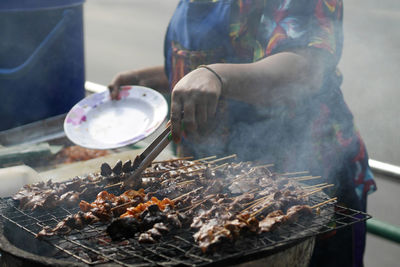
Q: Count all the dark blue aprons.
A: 1